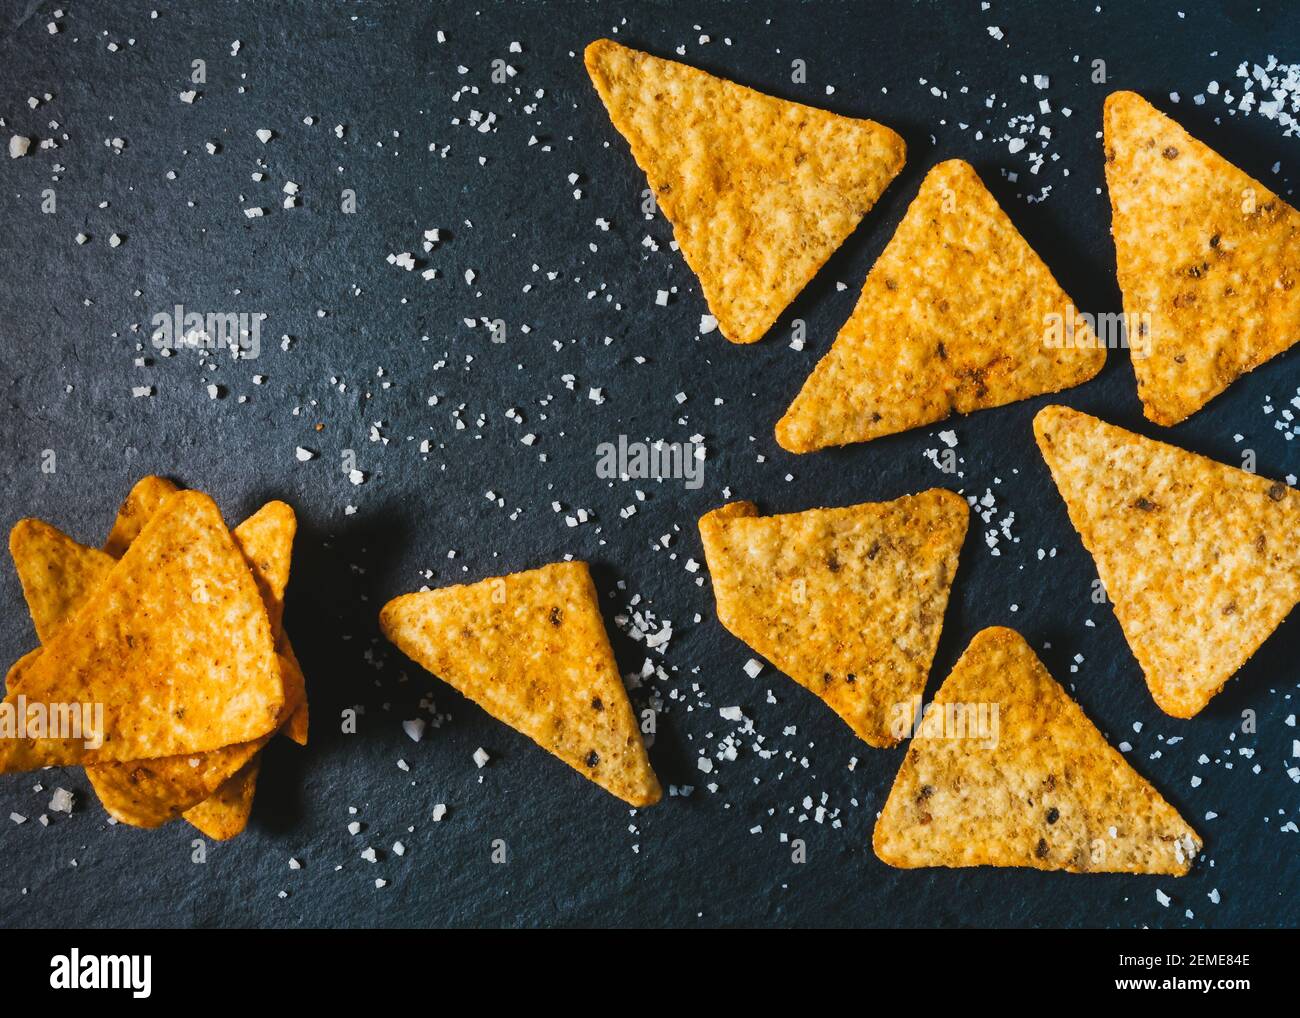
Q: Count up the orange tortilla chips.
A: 11